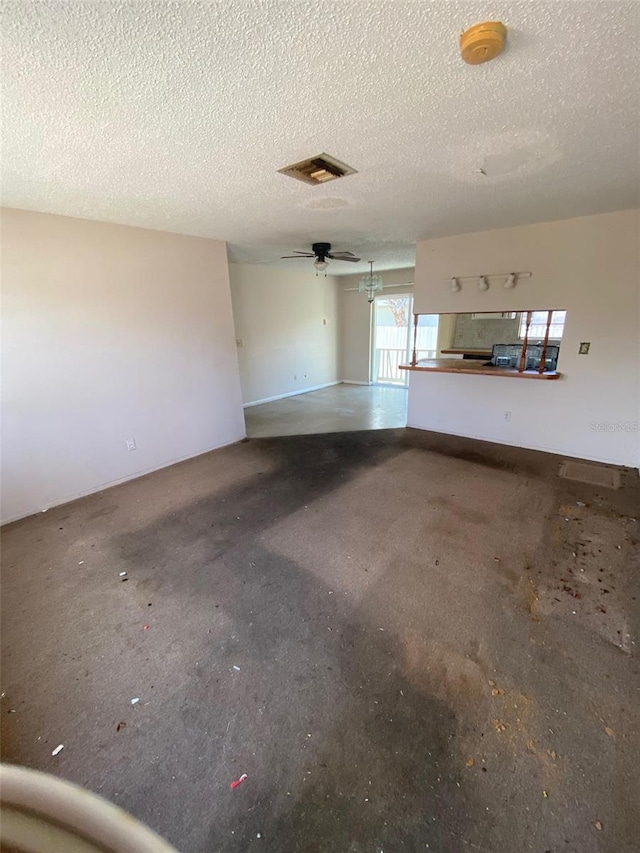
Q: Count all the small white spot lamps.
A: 3